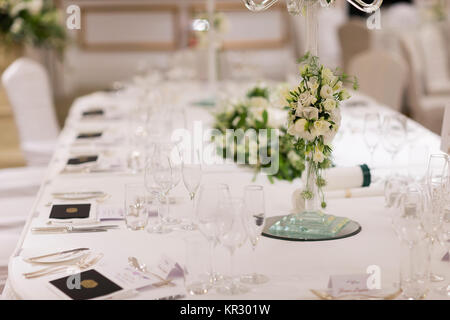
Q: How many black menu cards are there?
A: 5